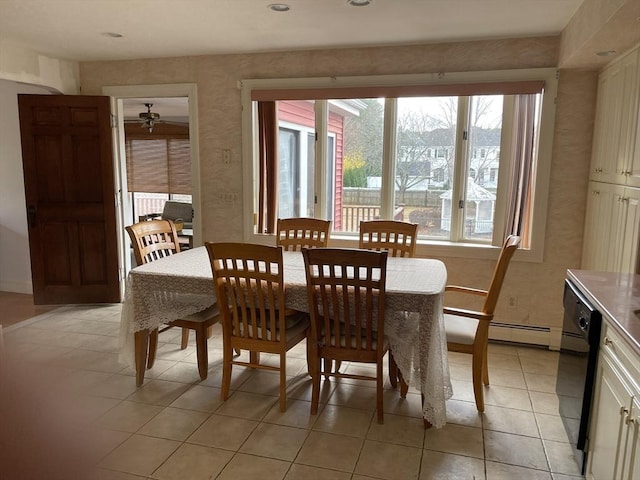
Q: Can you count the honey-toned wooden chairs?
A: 6